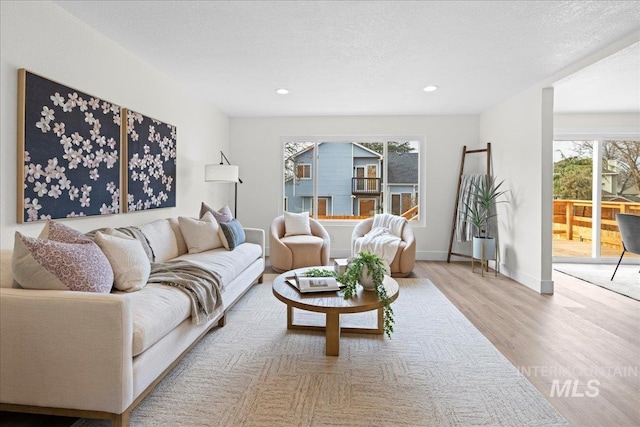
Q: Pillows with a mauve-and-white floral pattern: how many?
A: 2